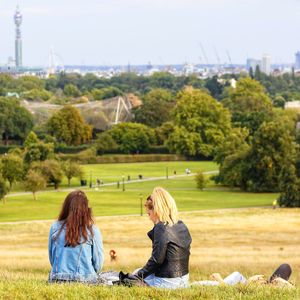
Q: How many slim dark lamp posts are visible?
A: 4